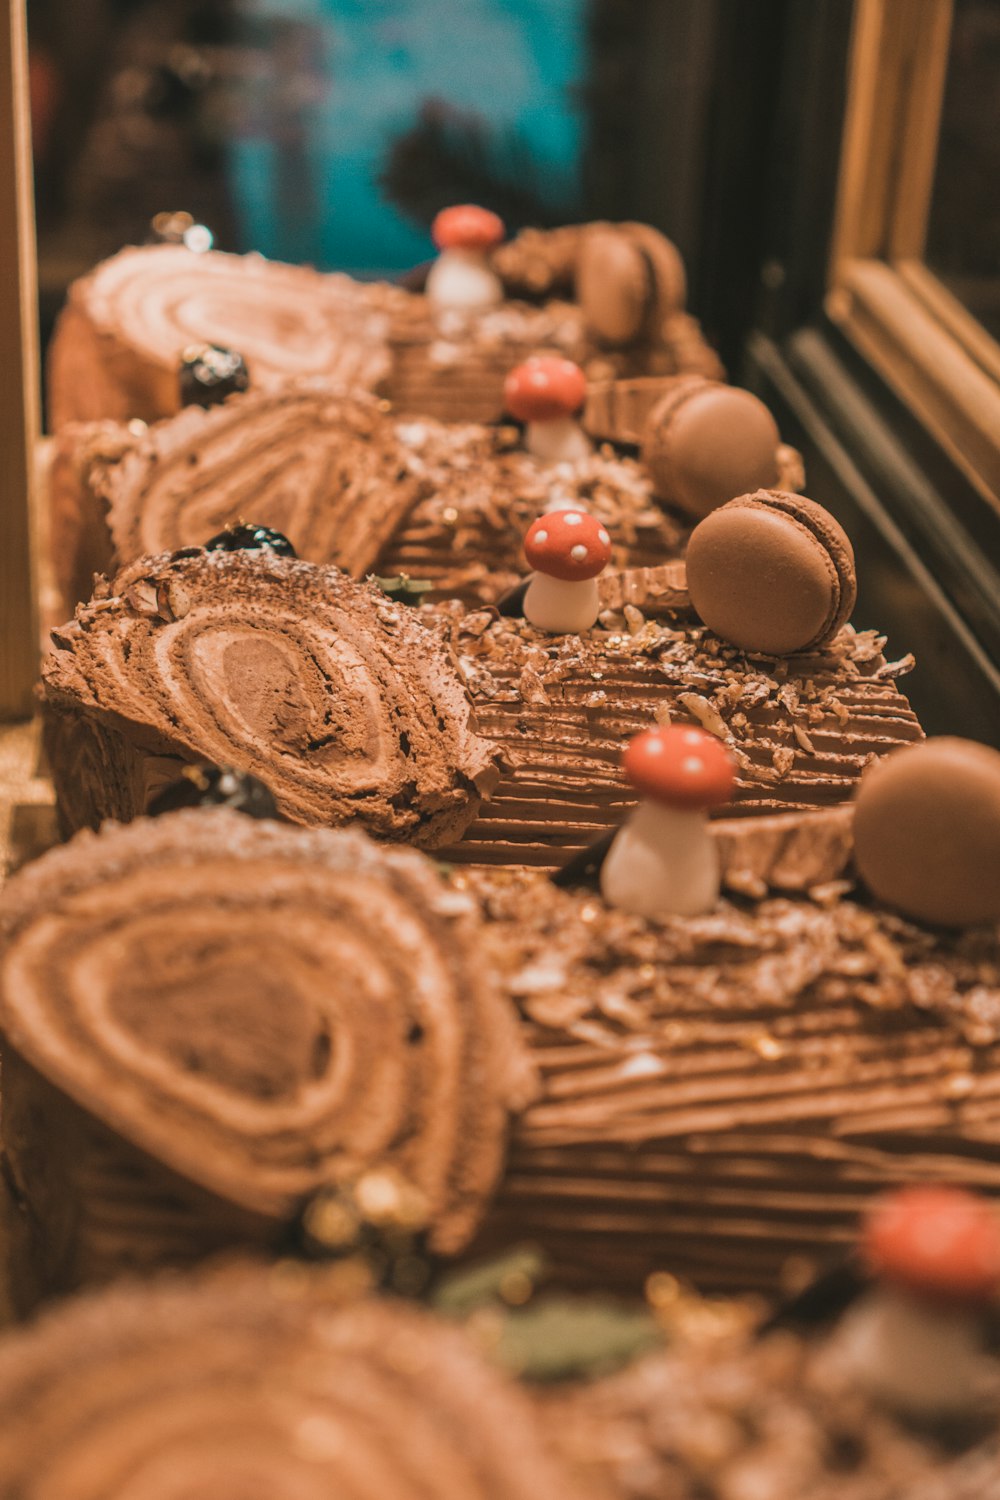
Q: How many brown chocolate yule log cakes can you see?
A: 5